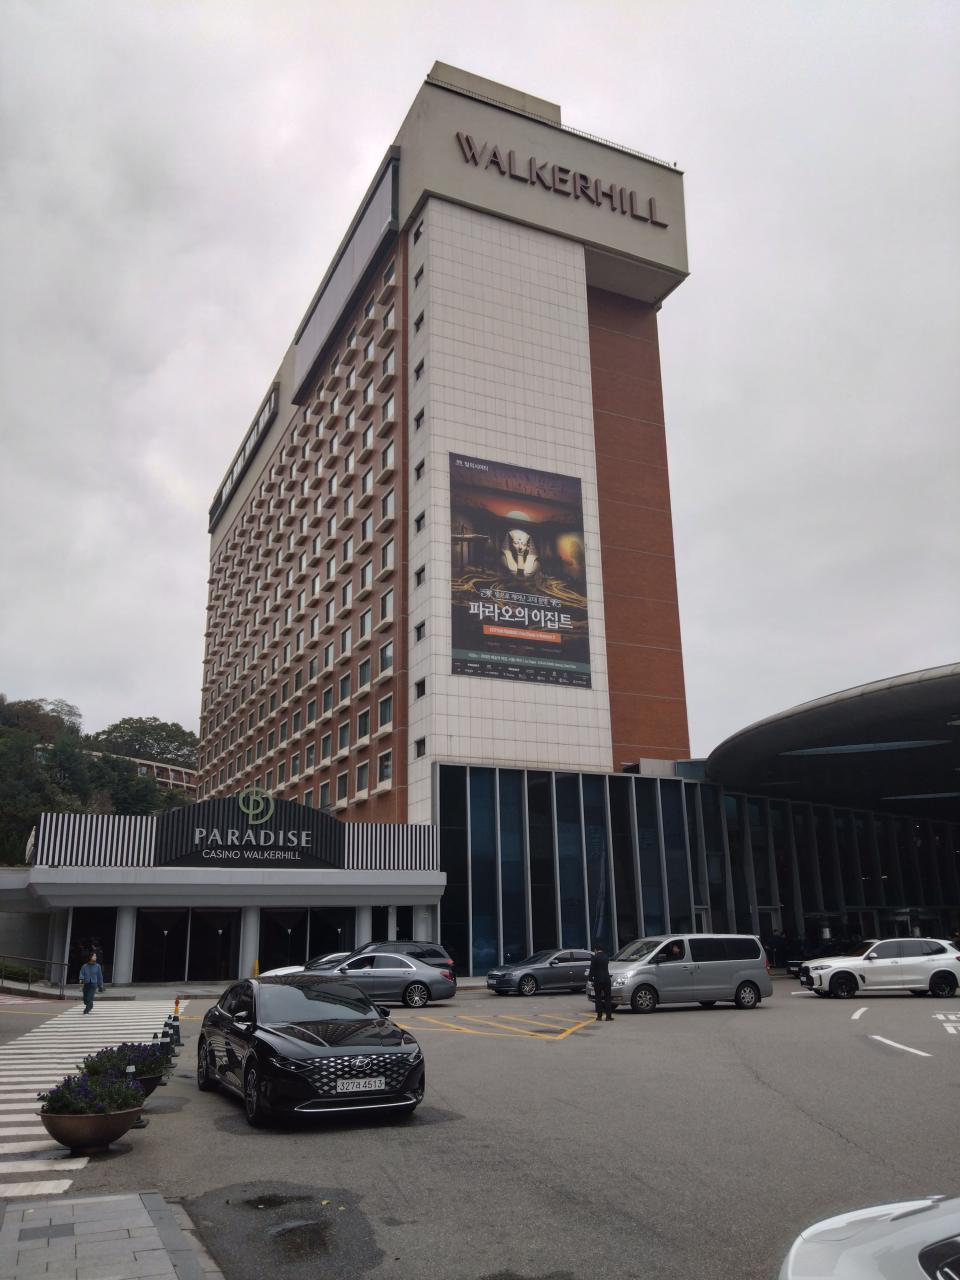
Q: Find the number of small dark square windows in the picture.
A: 11